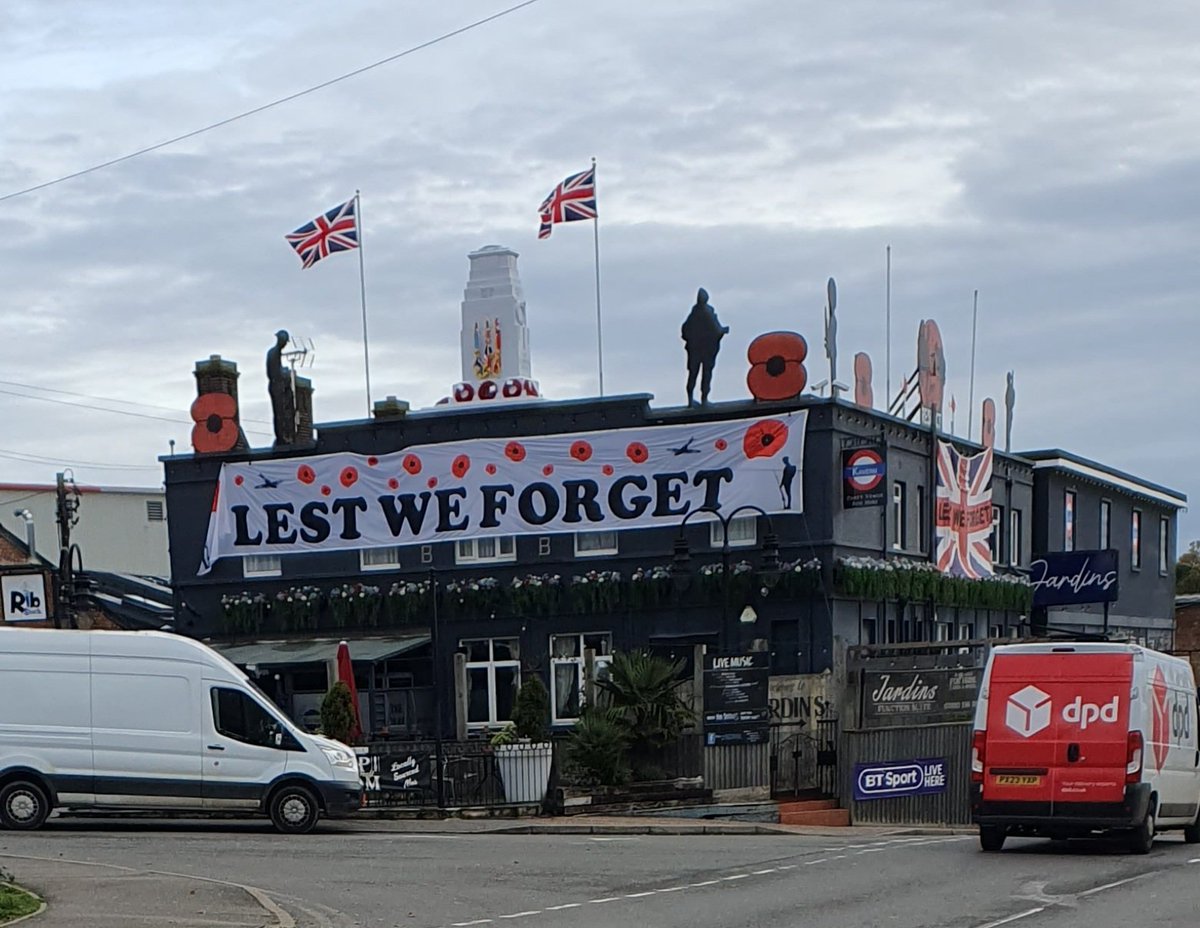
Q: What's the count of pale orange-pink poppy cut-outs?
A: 3